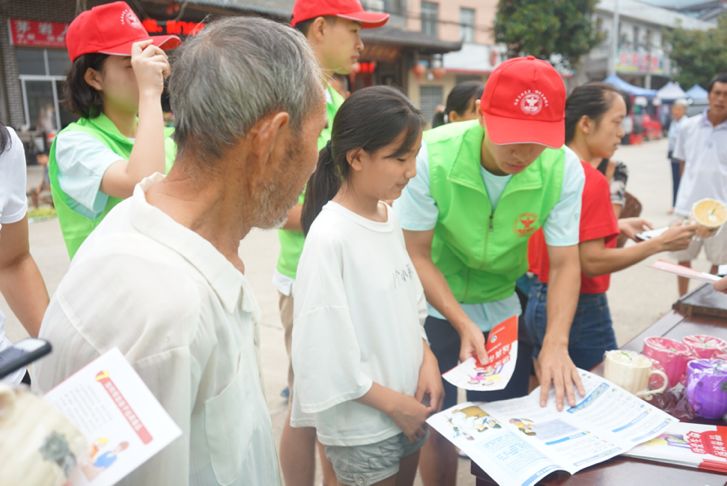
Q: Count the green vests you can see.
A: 3